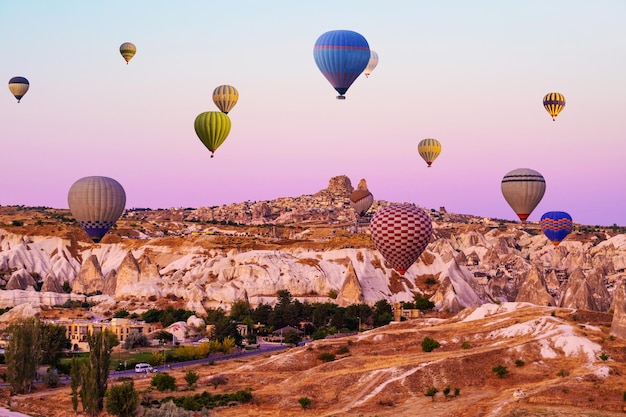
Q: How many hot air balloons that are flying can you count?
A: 13